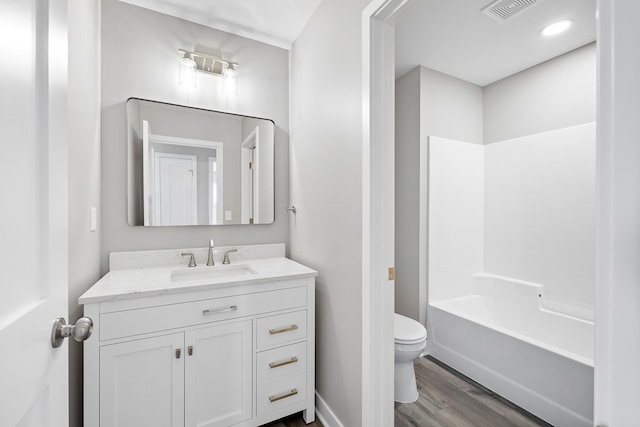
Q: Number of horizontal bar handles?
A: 4